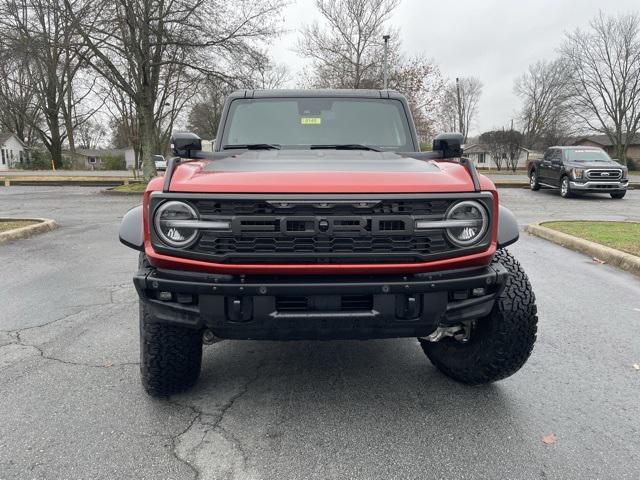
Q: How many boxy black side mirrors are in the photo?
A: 2